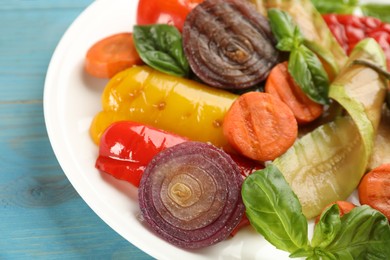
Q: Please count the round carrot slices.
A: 5